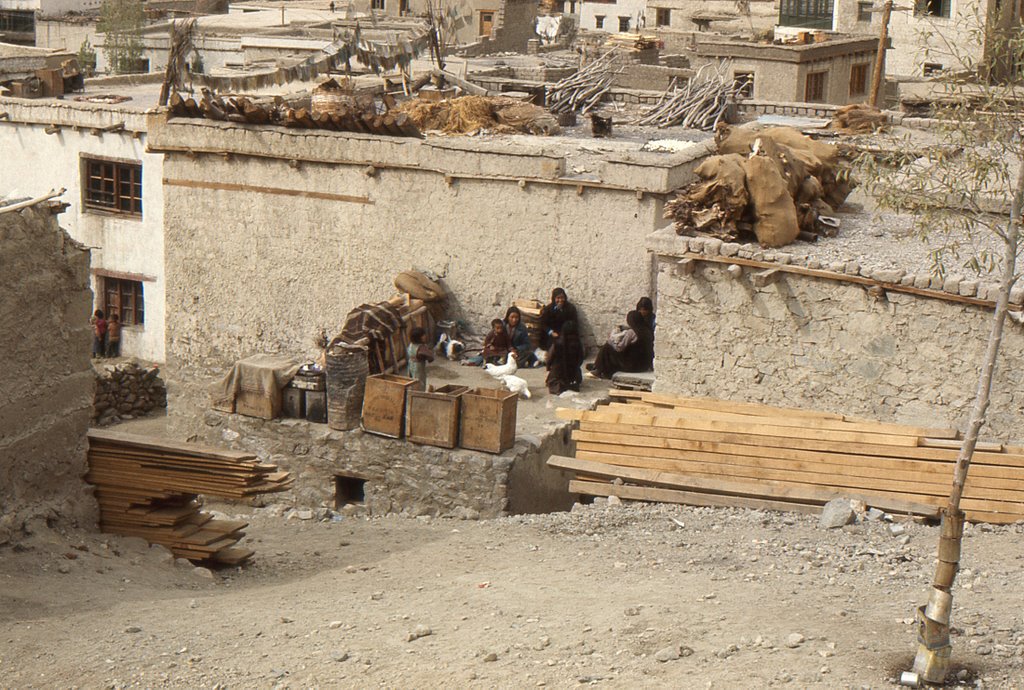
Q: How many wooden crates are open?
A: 3